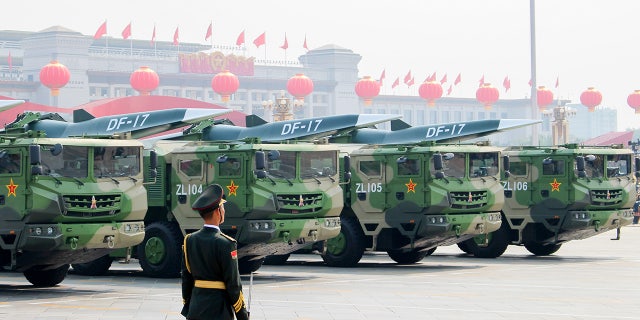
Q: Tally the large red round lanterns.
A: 10